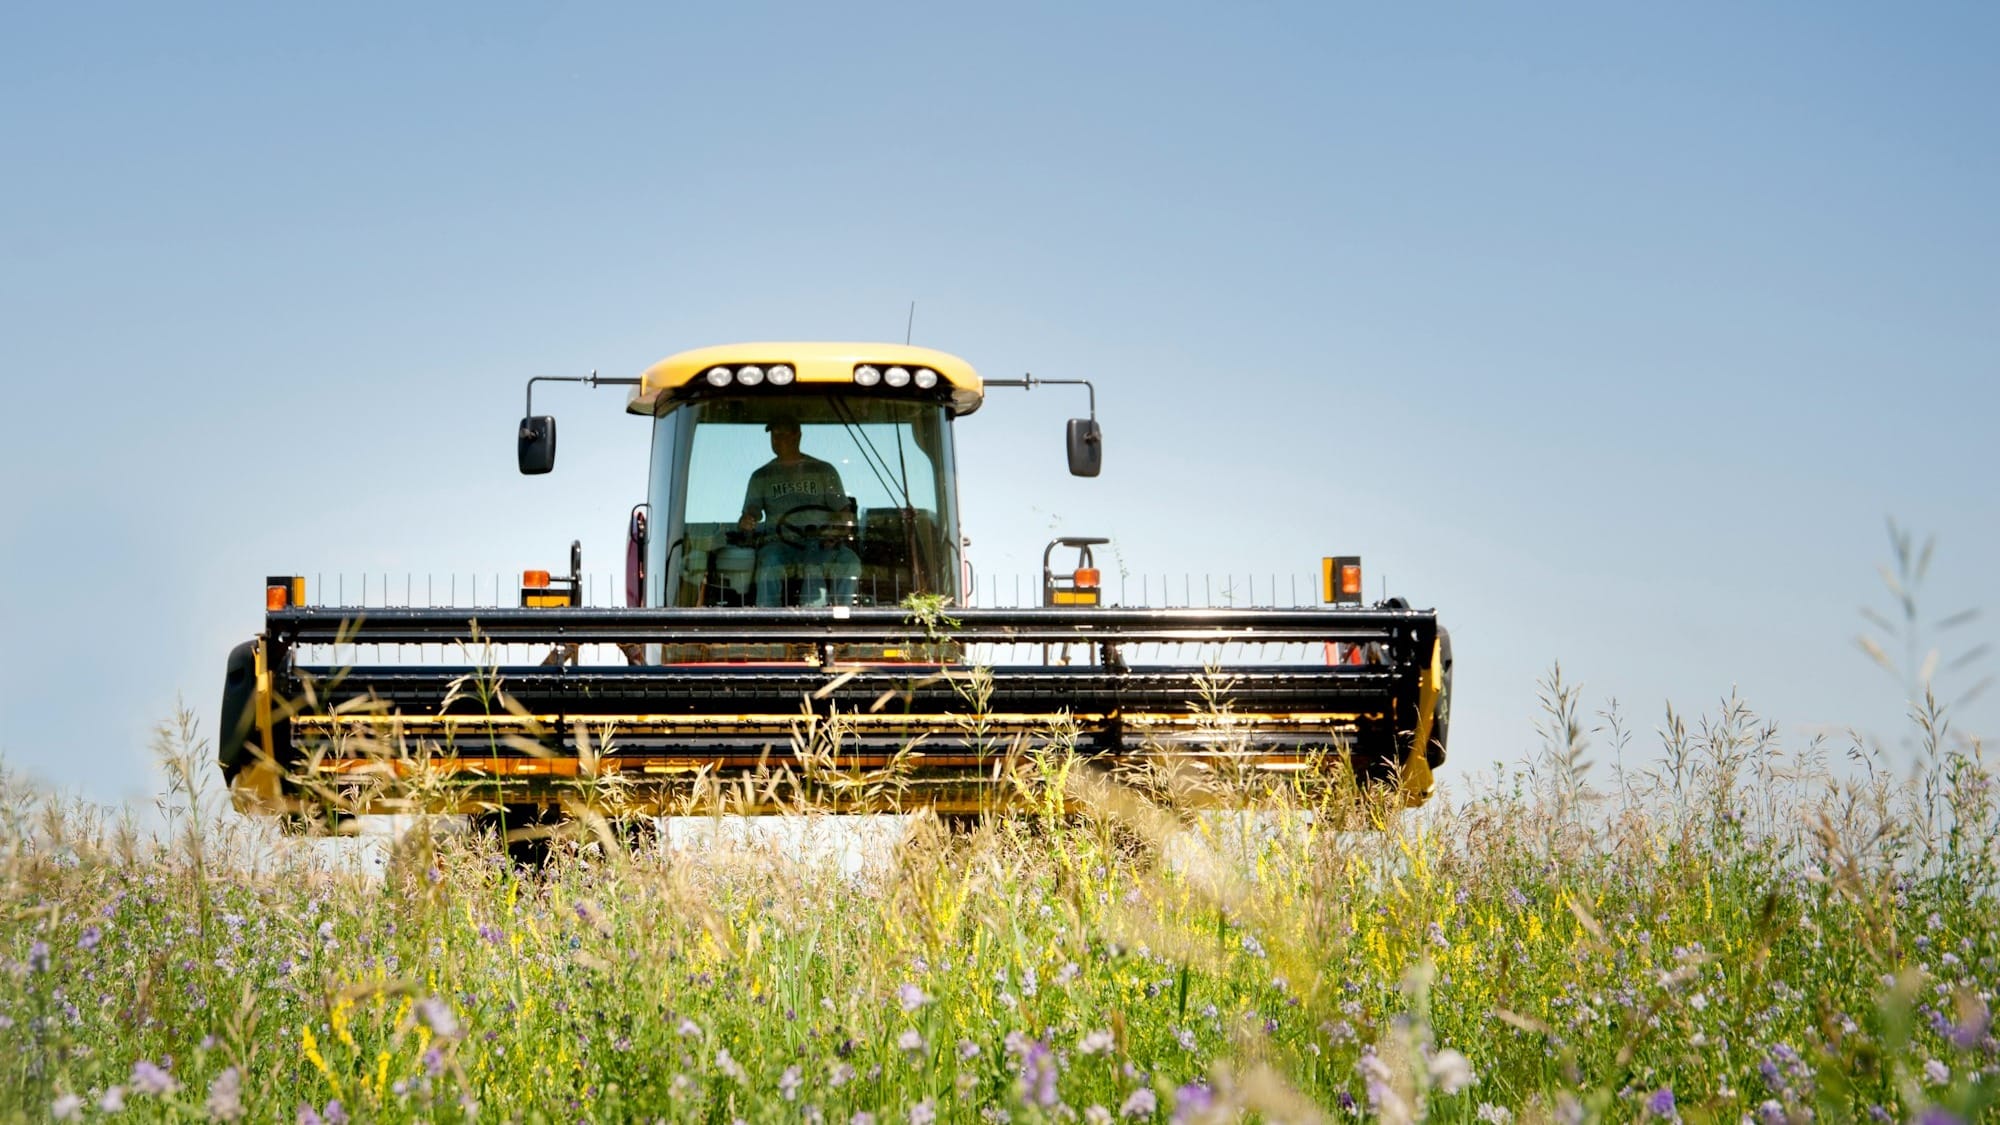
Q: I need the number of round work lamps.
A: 6